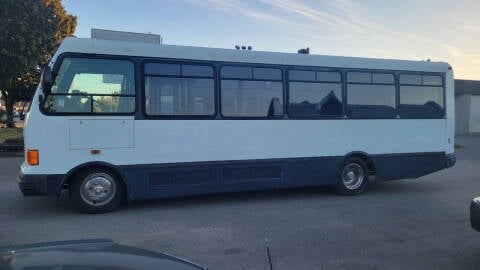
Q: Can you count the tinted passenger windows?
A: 5